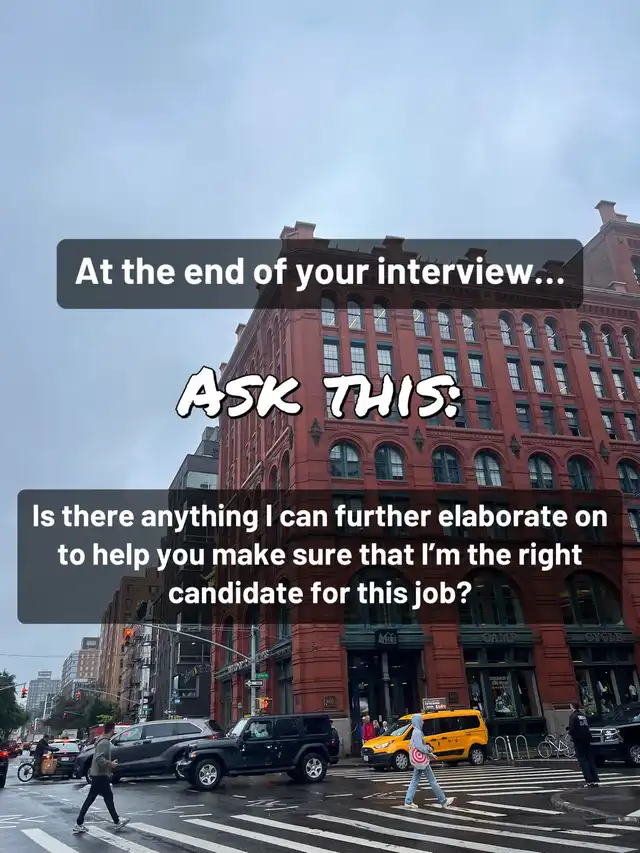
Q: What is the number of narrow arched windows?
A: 12